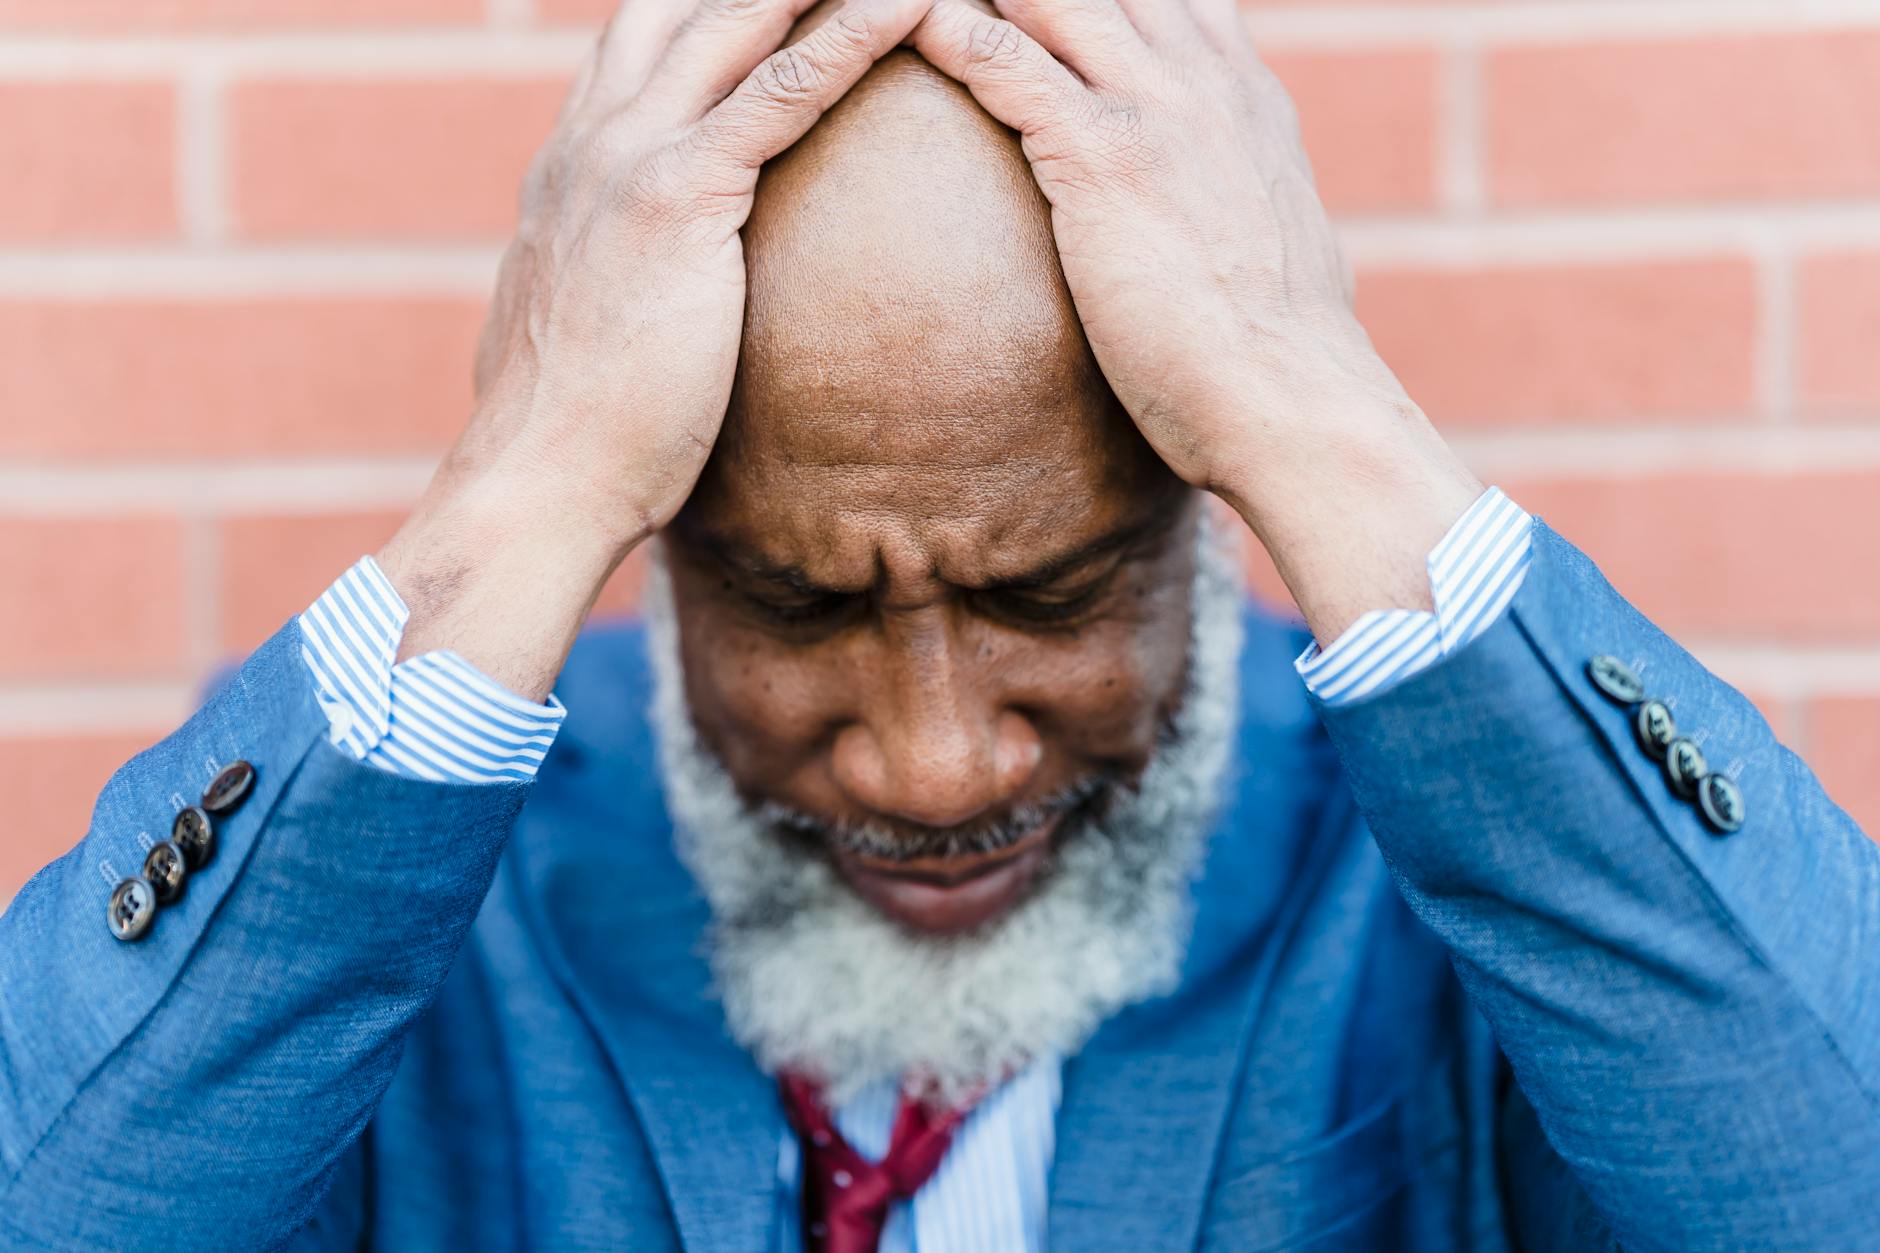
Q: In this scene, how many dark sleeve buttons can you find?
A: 8